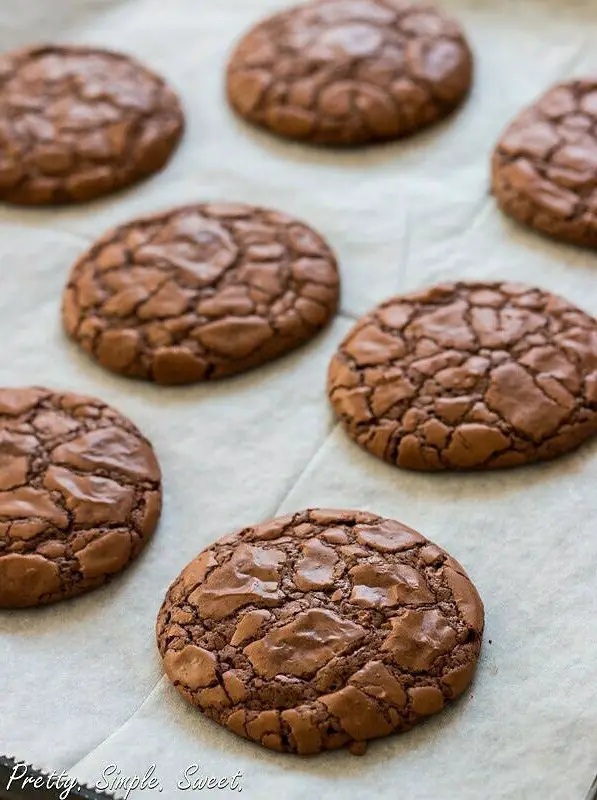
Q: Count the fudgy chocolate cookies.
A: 7